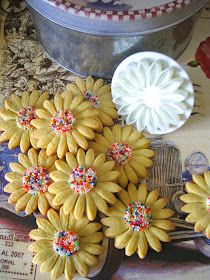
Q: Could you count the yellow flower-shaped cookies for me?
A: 9